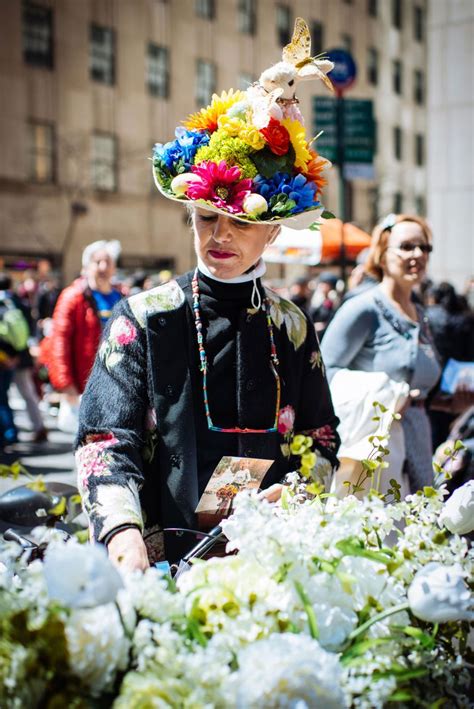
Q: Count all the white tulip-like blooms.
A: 3